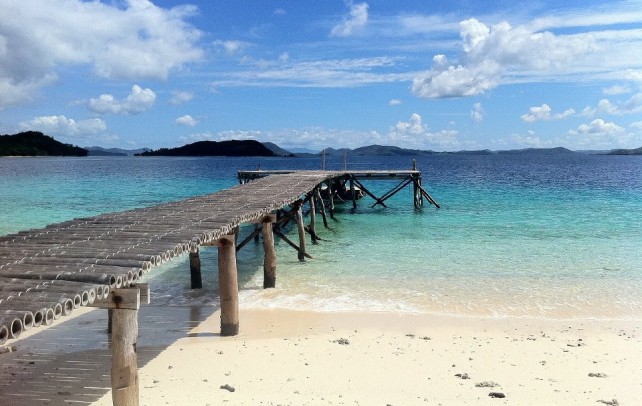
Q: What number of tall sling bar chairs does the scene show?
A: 0